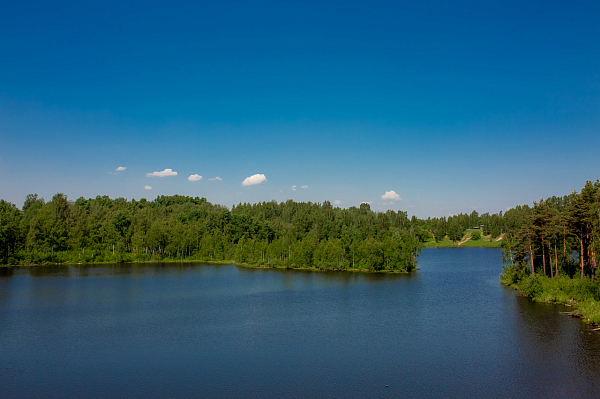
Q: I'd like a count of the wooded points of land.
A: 2